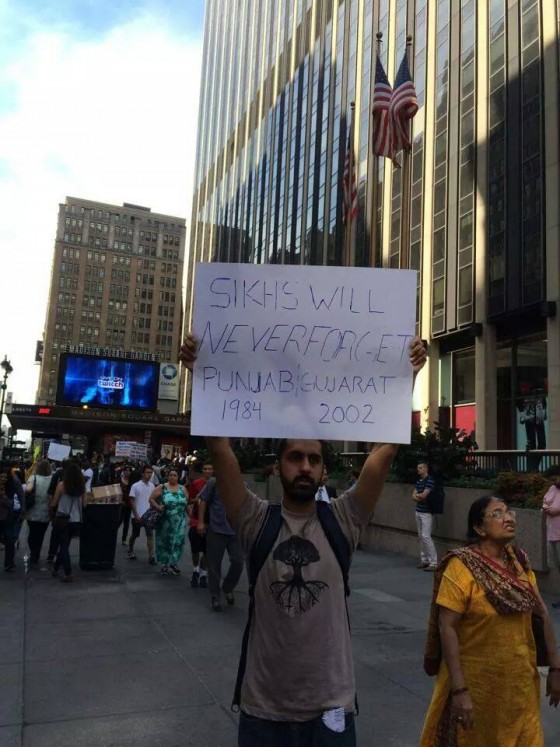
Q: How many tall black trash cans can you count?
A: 1